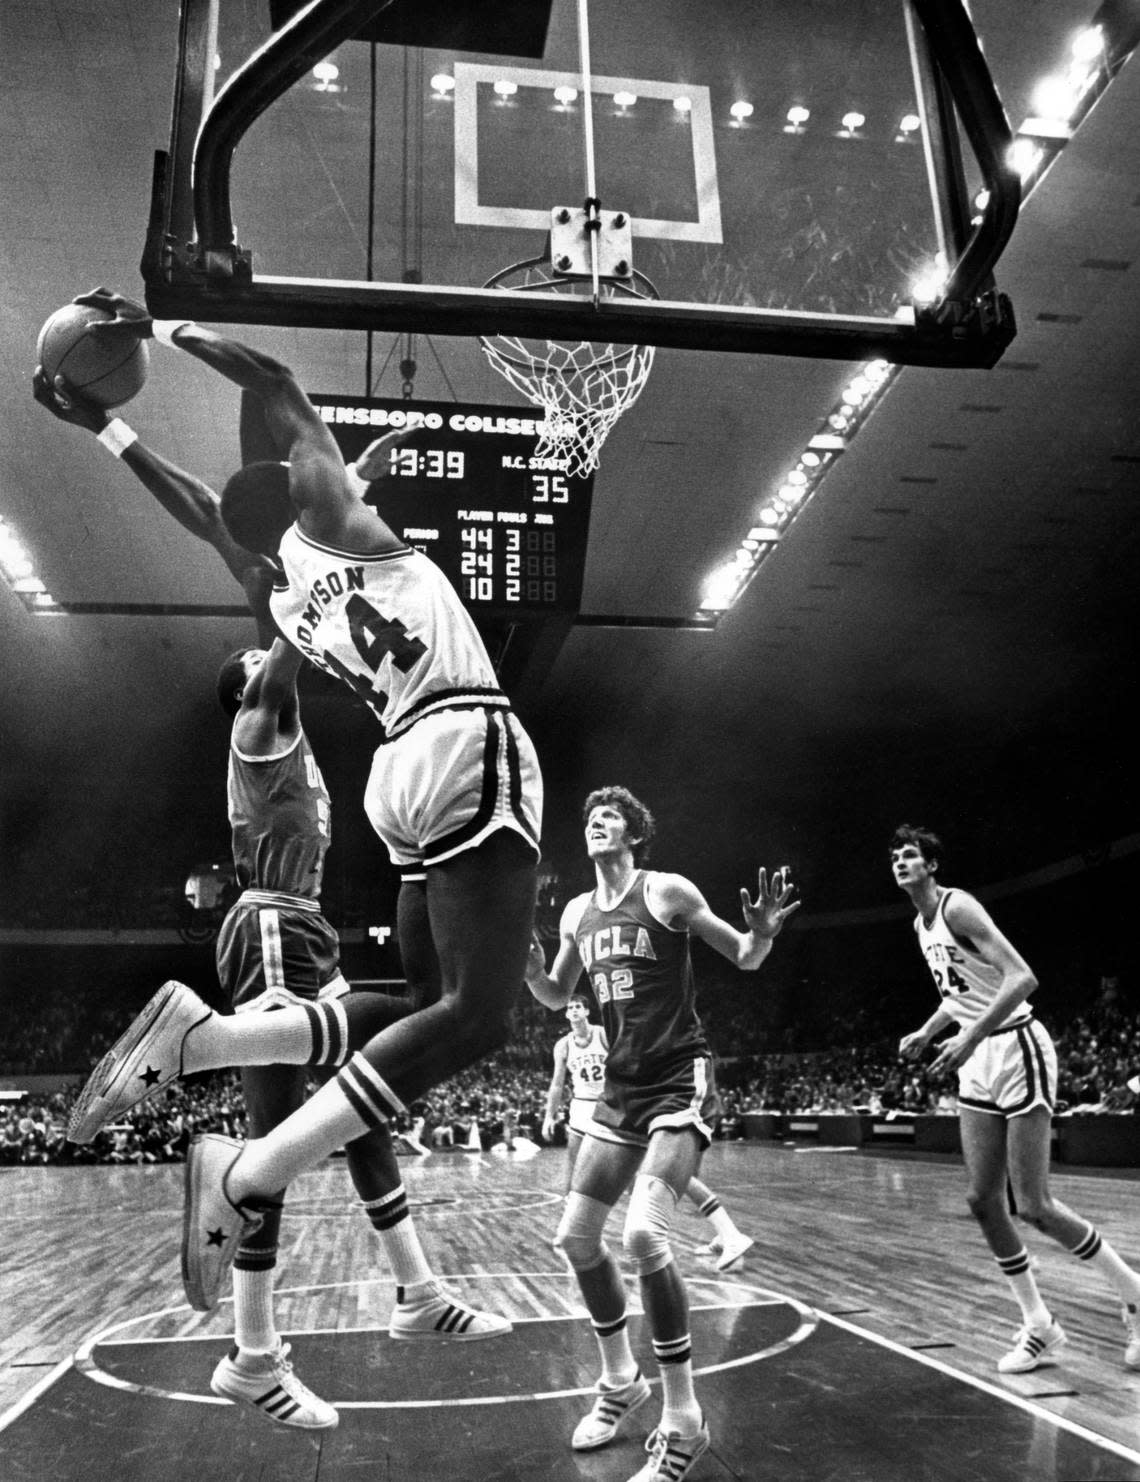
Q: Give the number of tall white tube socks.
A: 9